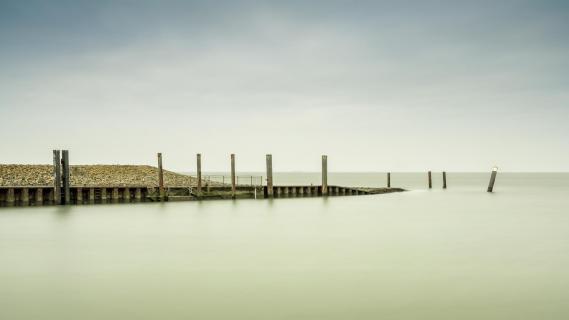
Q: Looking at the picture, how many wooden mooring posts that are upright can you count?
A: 10